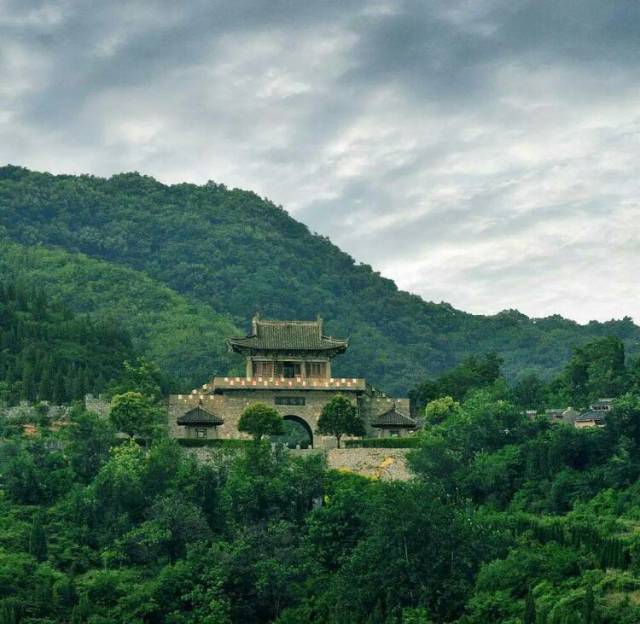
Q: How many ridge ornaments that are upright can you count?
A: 2